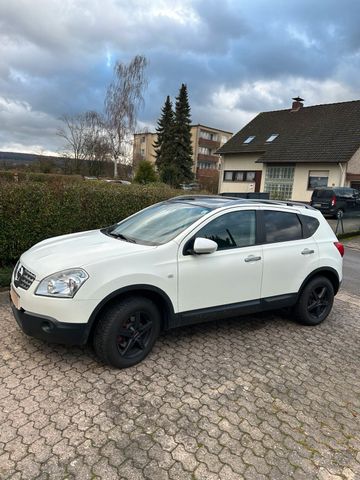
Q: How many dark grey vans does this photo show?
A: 1